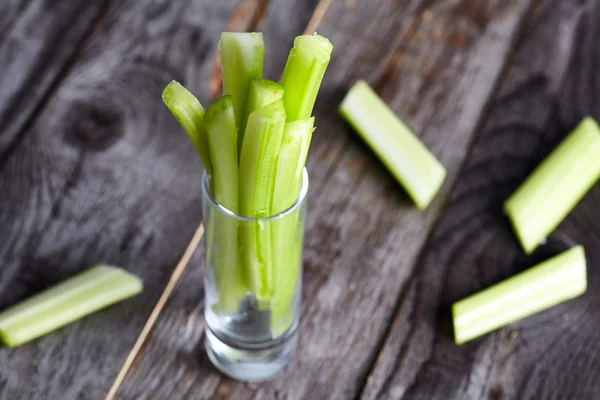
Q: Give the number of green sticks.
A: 11